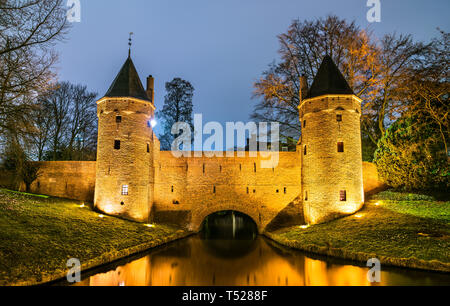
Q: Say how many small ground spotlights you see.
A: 6